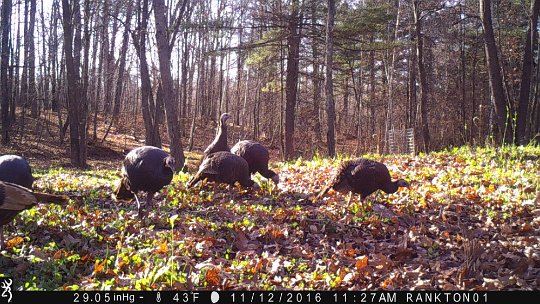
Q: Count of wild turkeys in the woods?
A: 7